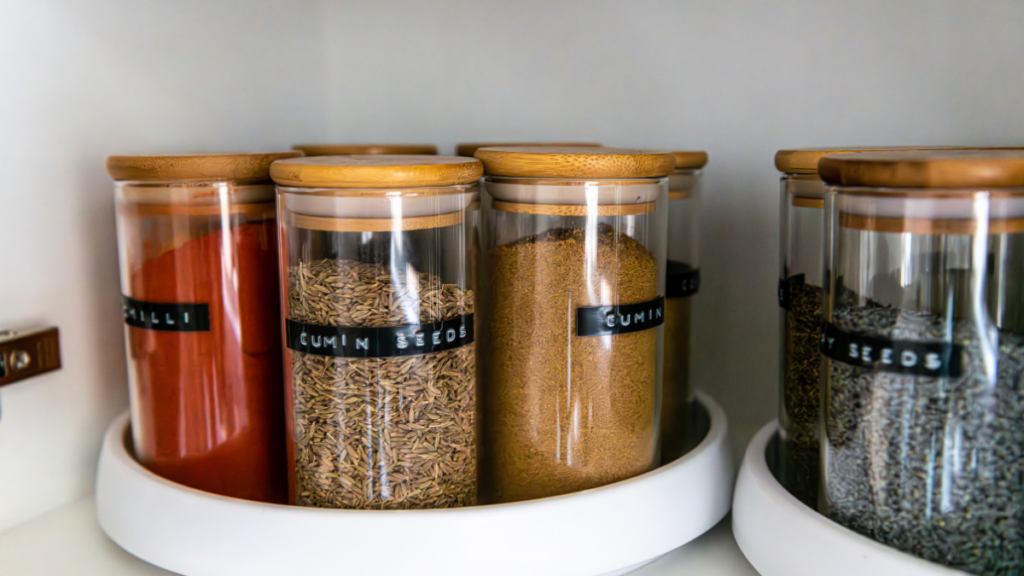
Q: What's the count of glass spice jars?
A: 8